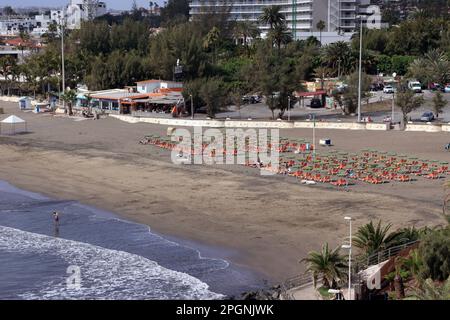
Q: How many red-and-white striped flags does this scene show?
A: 0